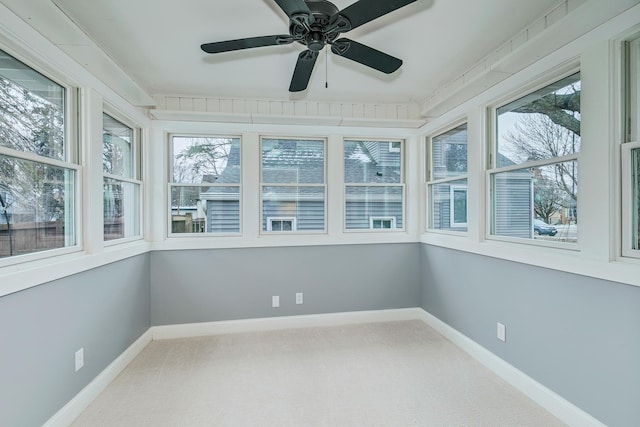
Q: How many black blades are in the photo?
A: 5